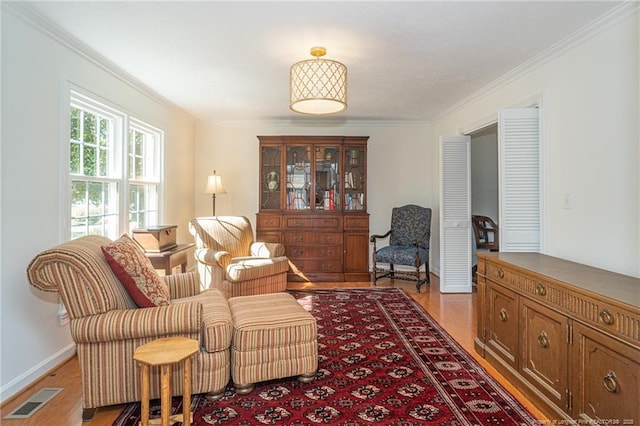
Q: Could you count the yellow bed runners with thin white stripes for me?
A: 0